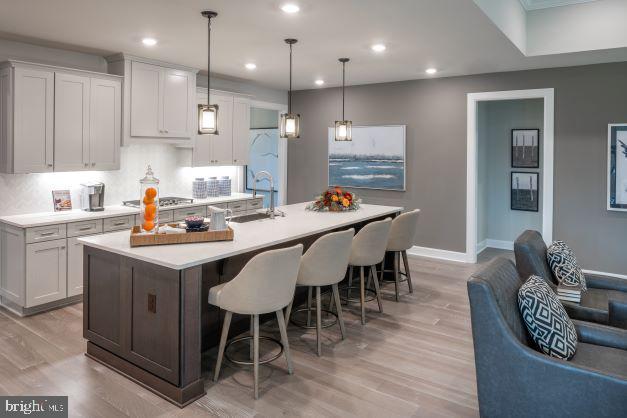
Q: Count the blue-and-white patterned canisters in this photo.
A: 3